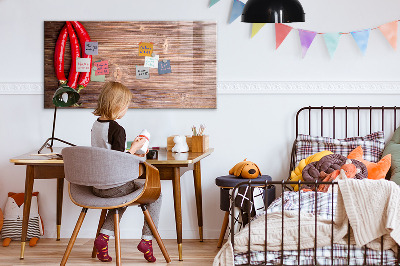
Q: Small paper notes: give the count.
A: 8